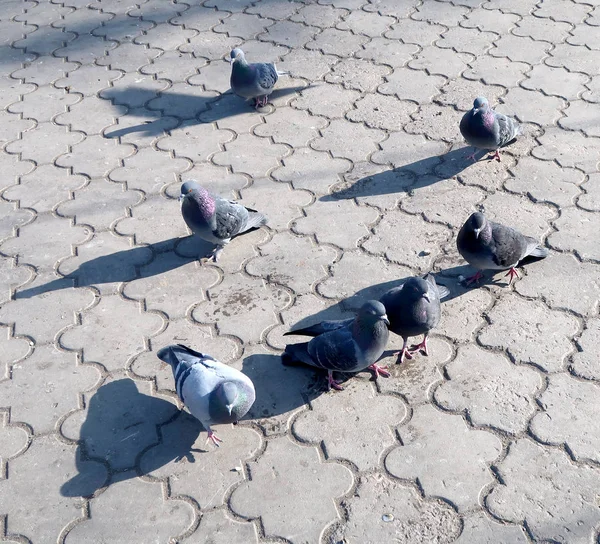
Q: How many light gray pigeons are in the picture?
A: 1